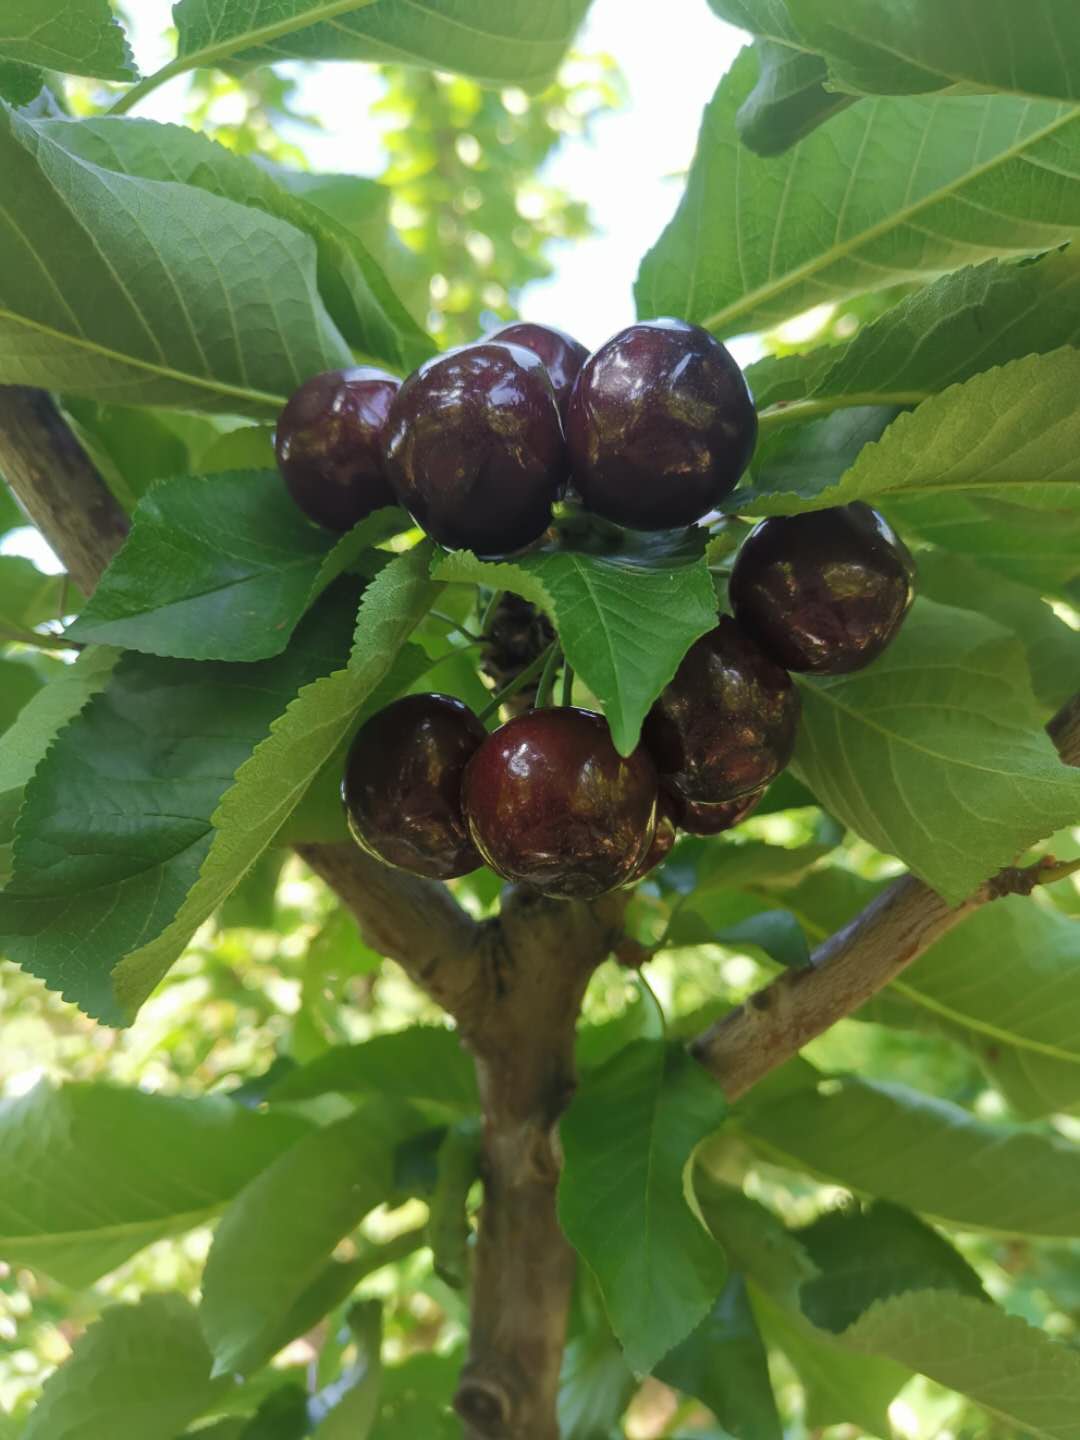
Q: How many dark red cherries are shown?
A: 10